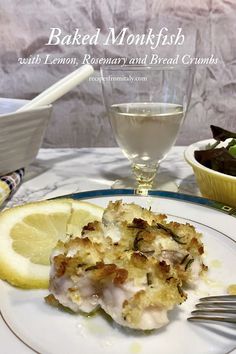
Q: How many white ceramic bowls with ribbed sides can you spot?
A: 1